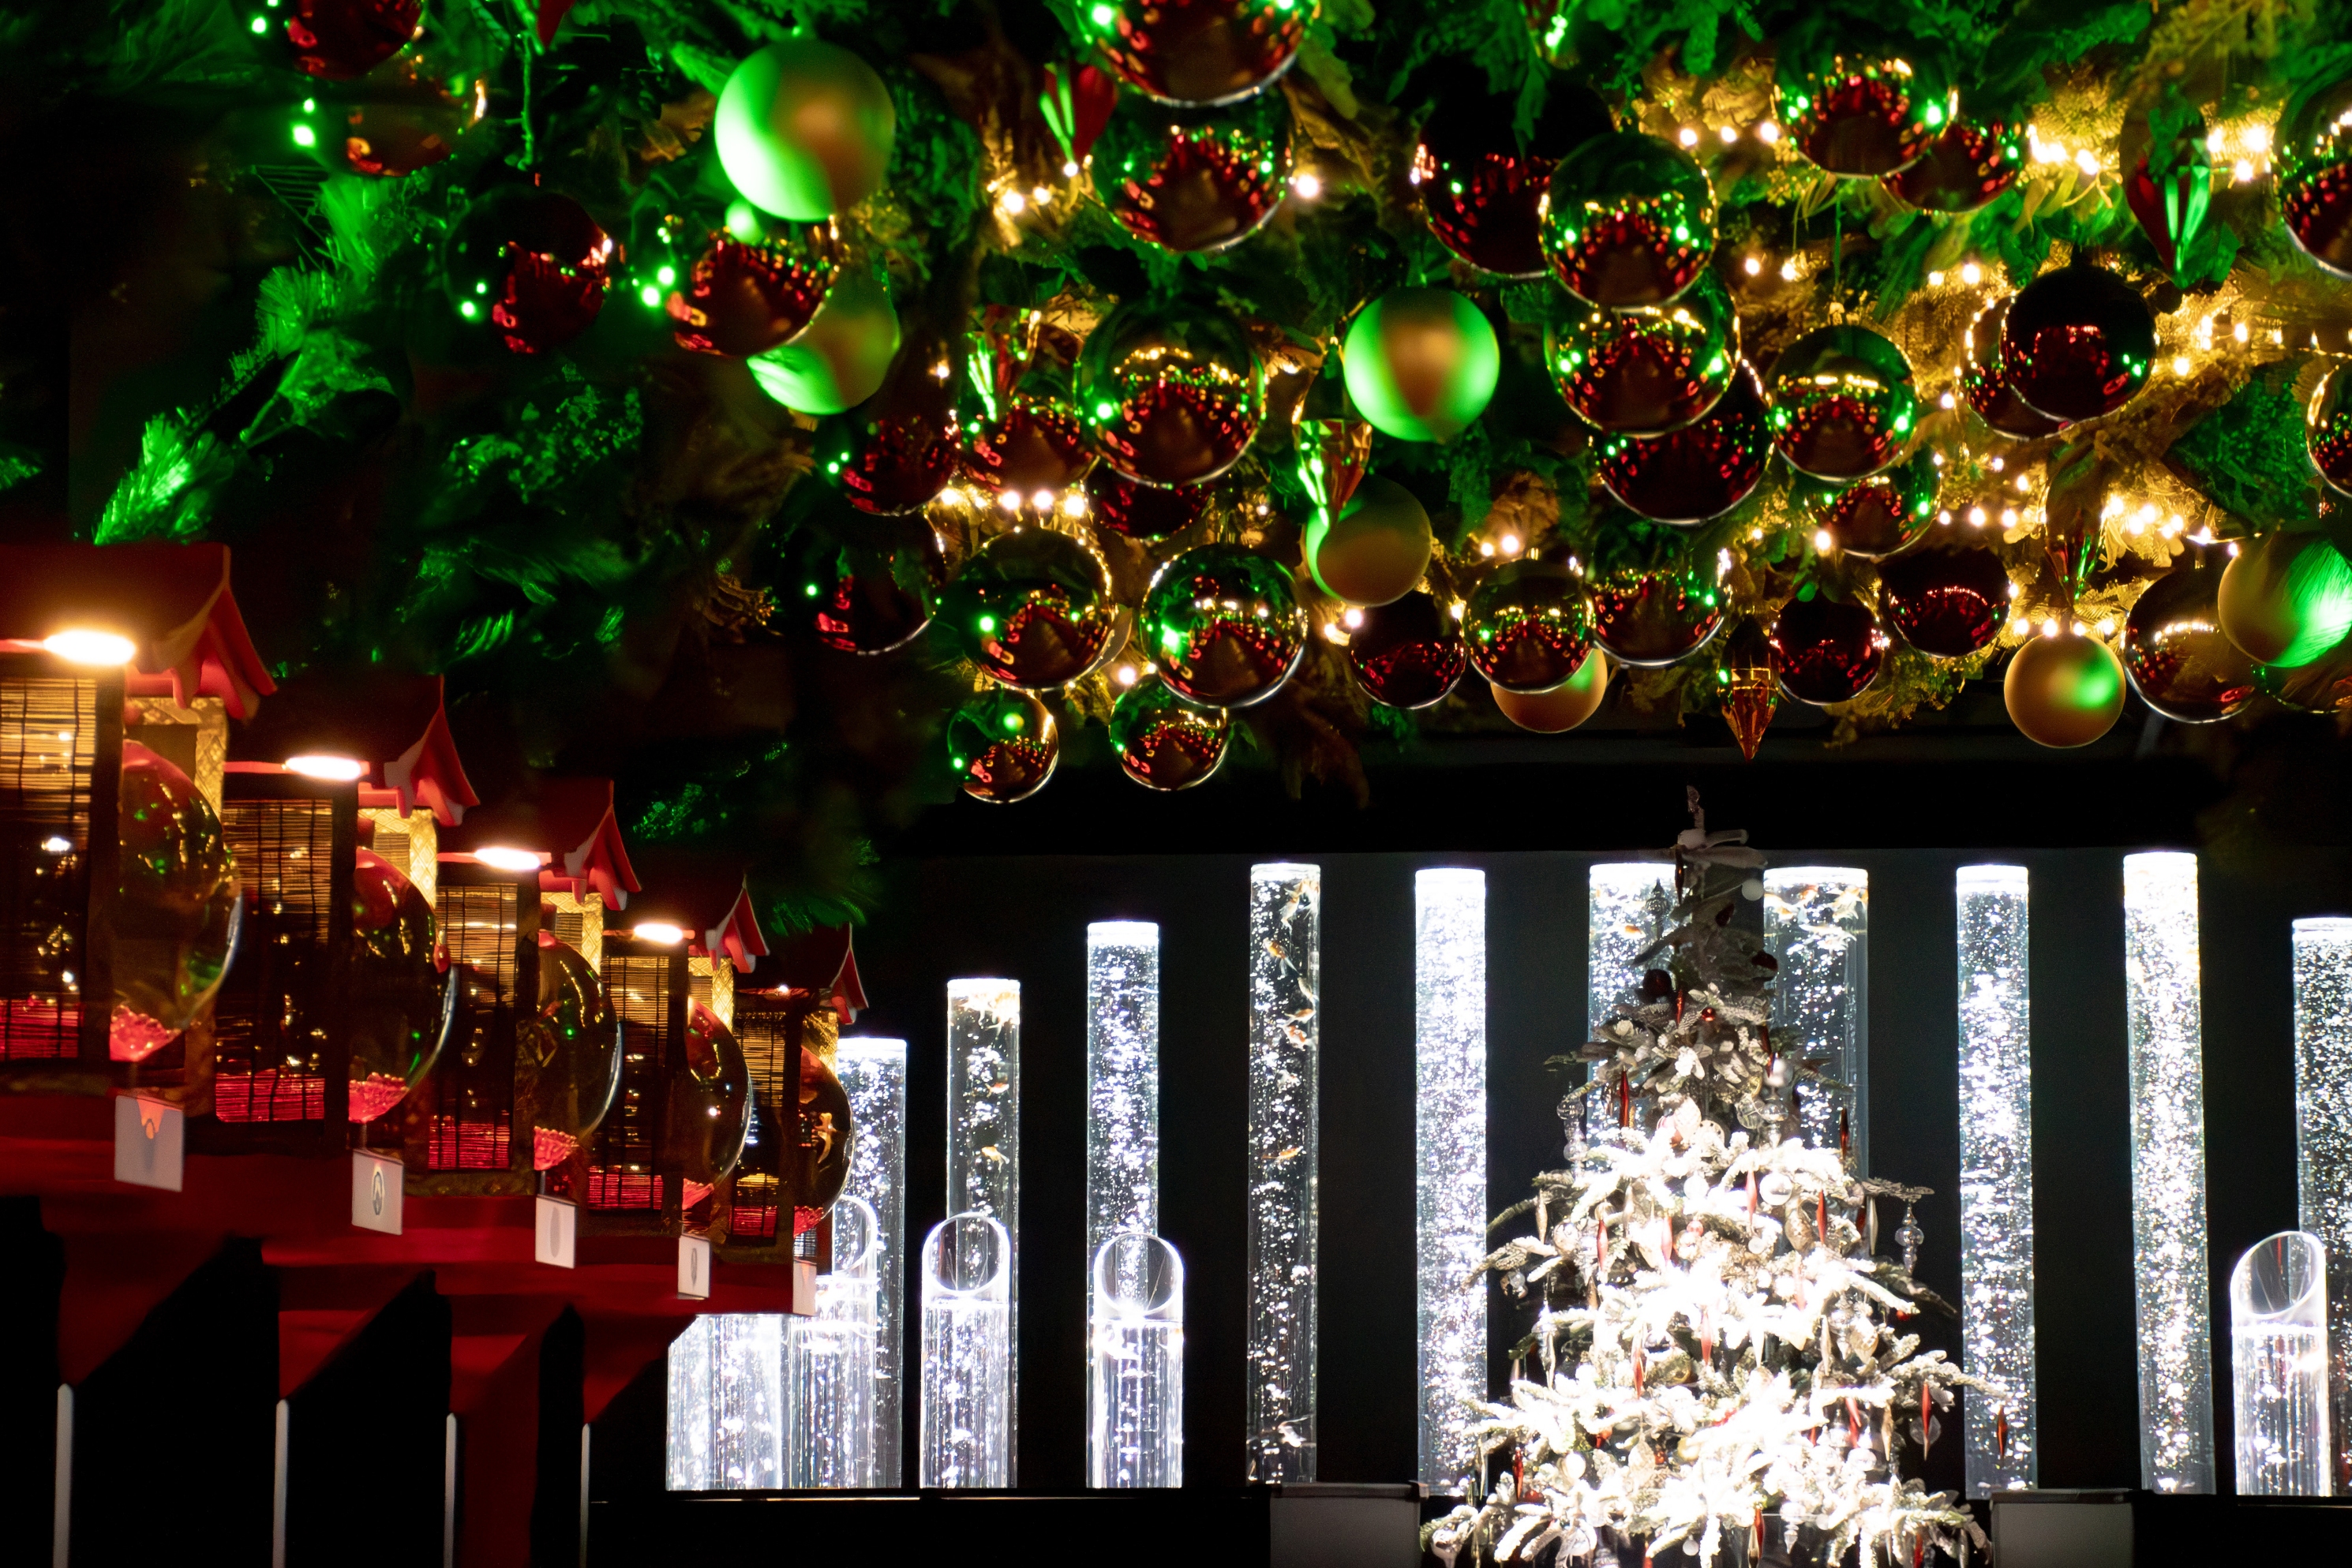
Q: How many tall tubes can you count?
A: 10